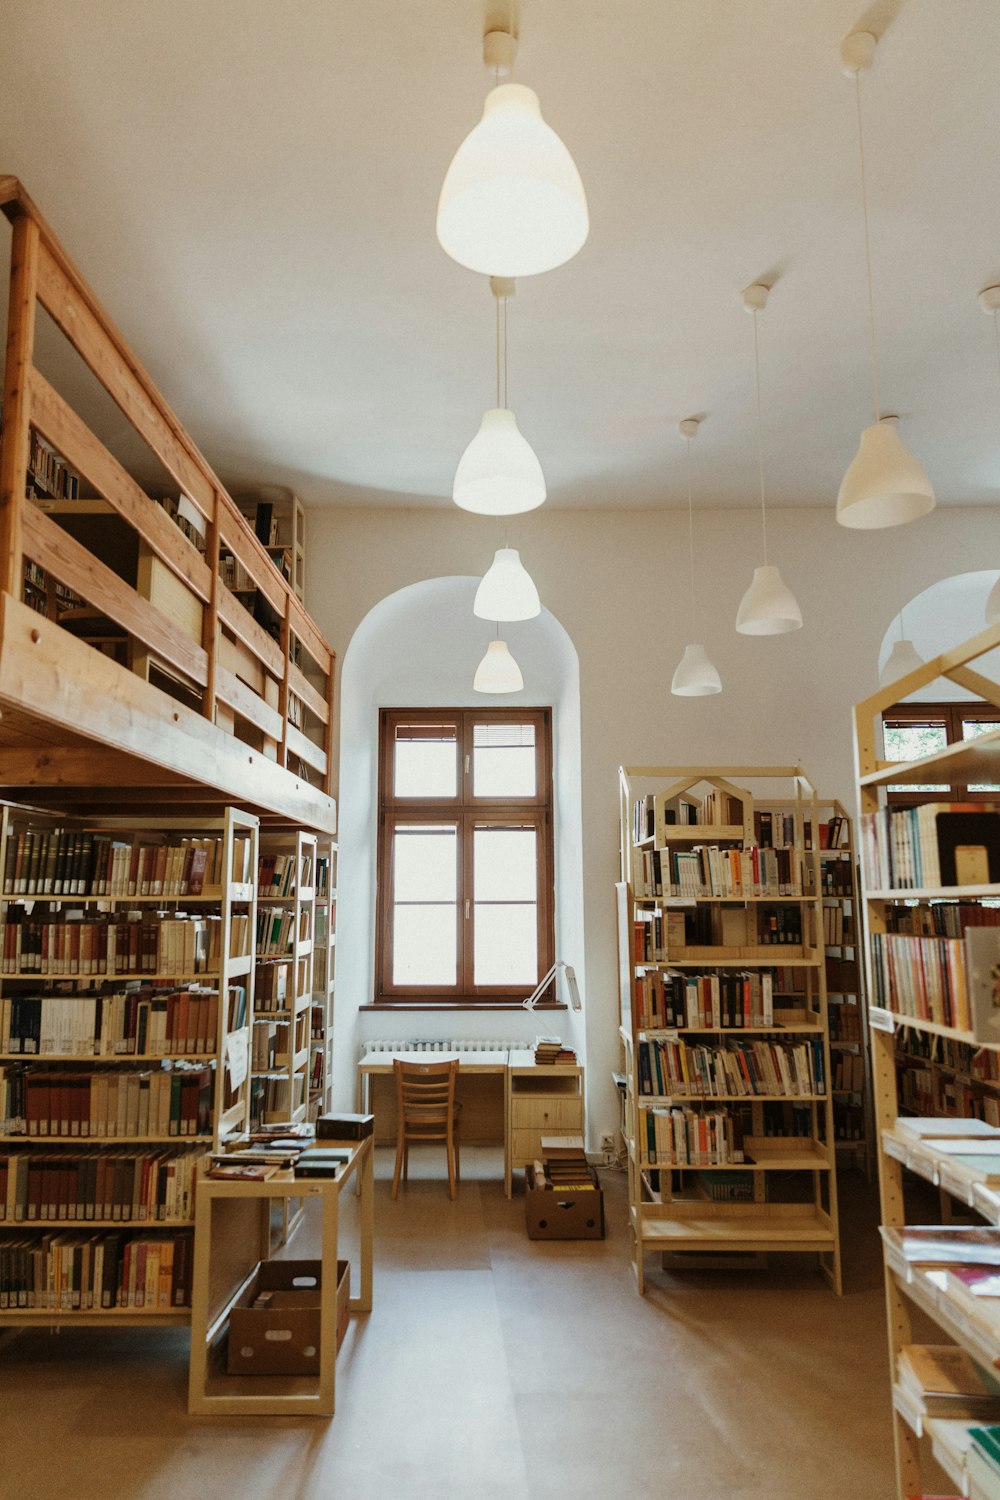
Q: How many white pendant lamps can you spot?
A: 9